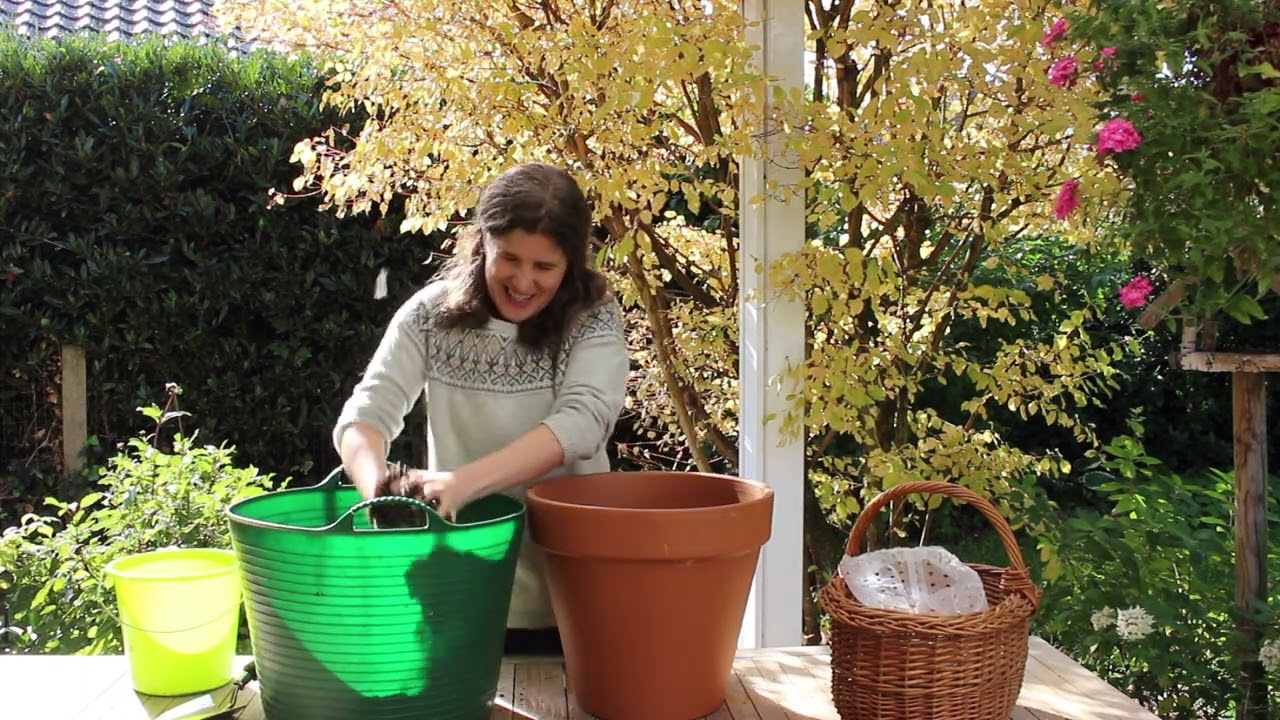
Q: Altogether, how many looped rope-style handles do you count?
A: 2